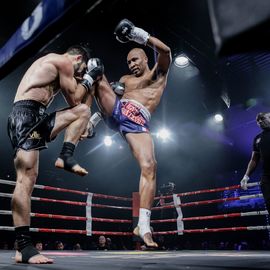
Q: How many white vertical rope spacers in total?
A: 2